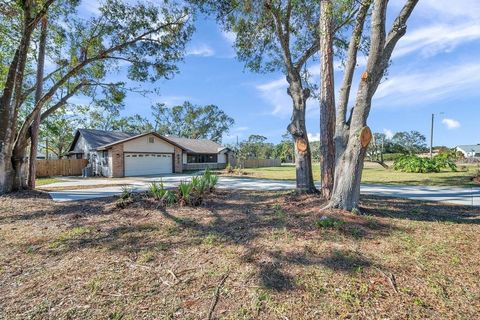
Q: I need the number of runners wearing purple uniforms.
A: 0